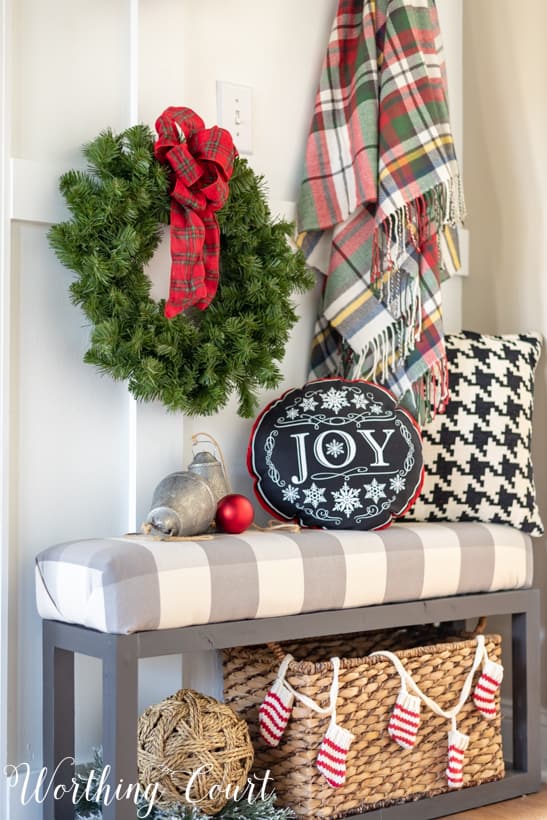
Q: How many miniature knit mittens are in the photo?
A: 5